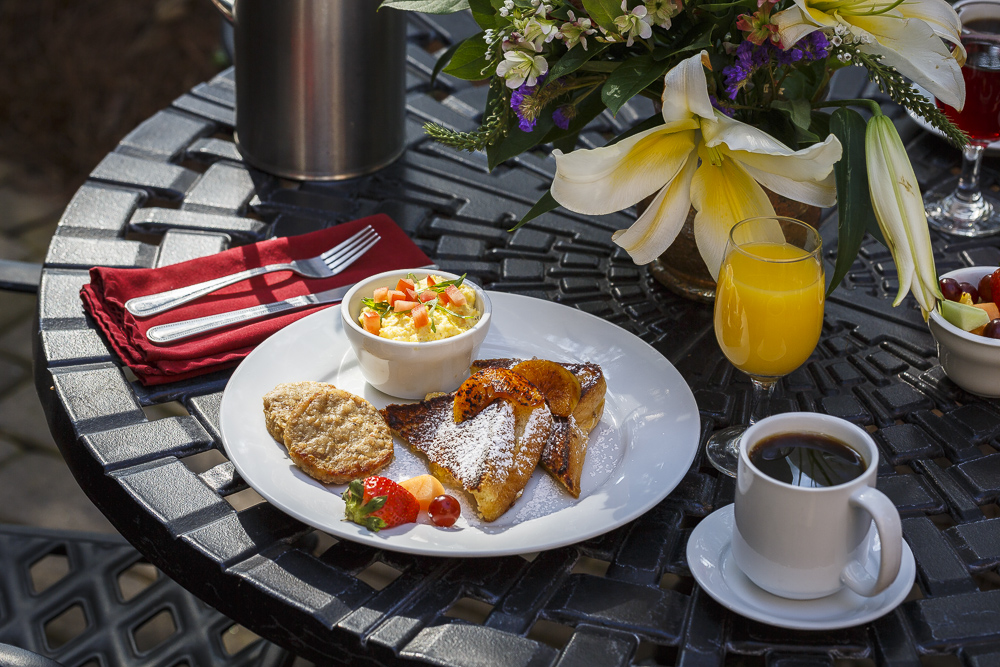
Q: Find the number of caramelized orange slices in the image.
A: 2